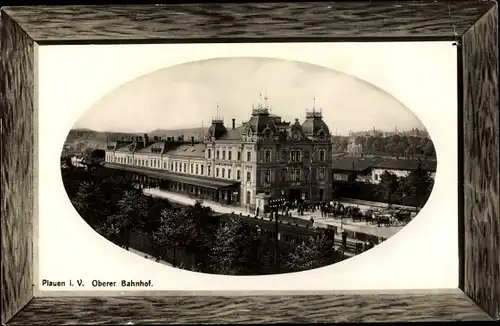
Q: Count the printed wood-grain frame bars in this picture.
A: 4